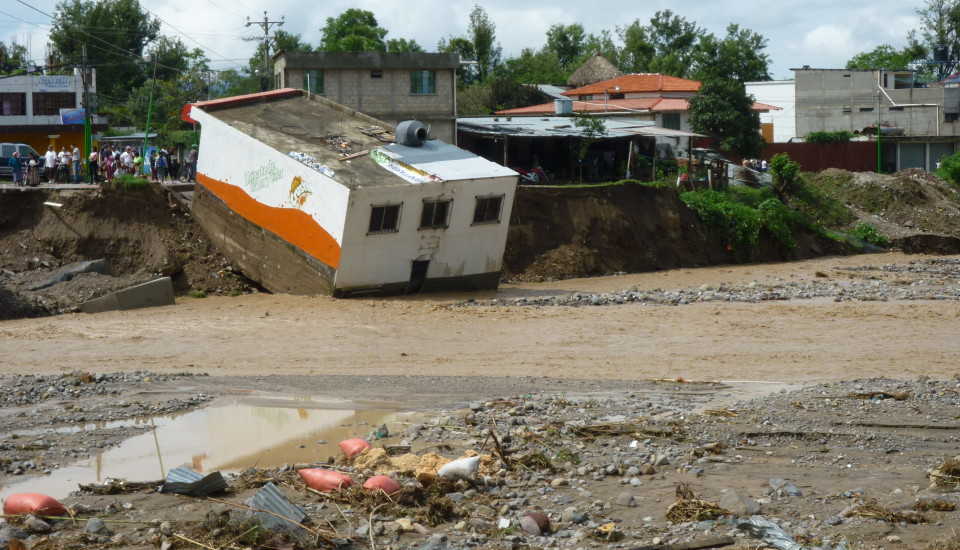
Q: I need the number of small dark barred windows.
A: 3